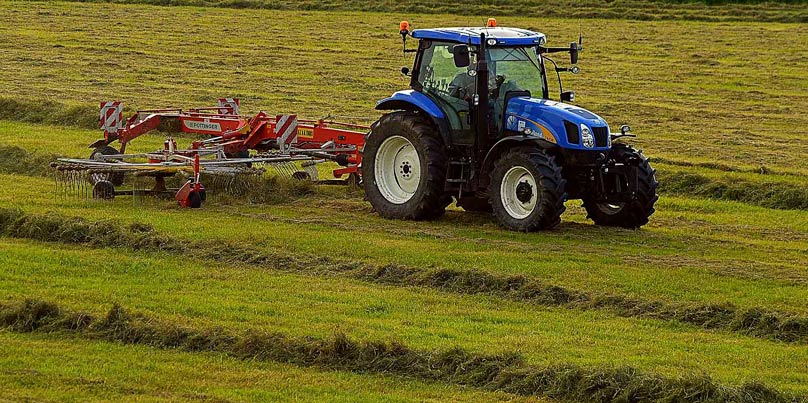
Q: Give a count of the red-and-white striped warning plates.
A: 3